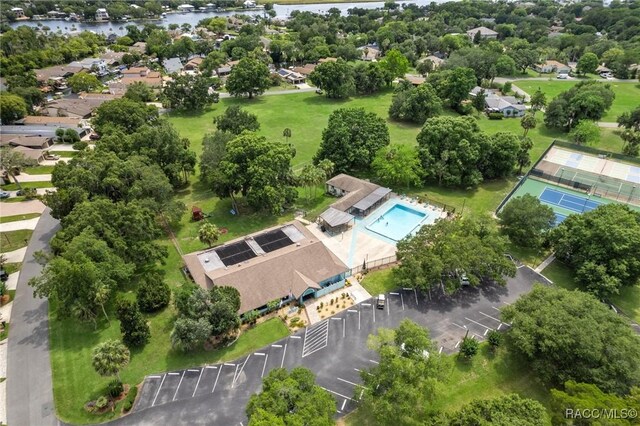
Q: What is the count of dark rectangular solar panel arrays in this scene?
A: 2